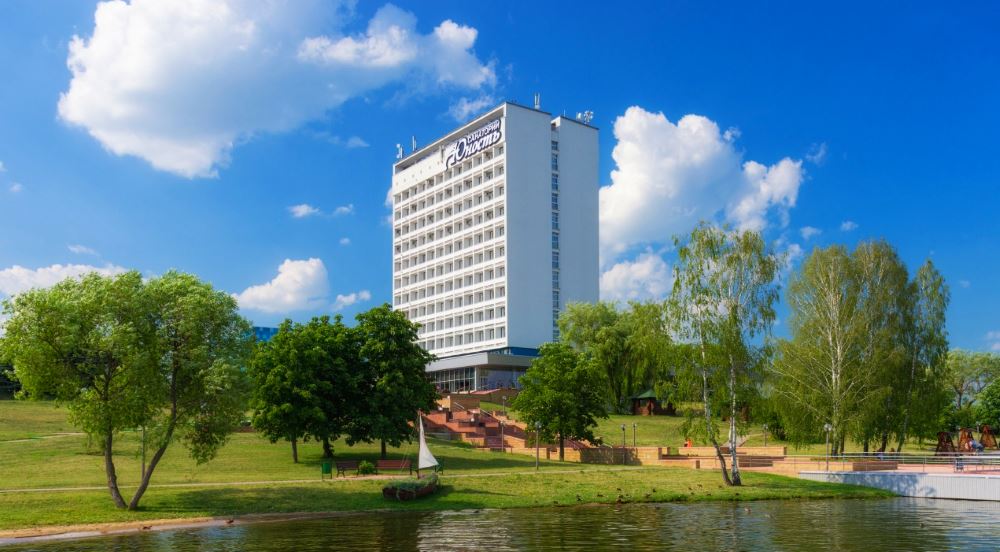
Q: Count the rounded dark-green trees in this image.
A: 4